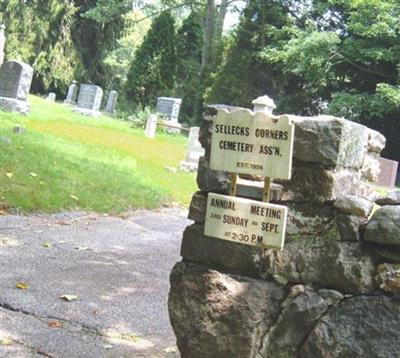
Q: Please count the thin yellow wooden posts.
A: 2